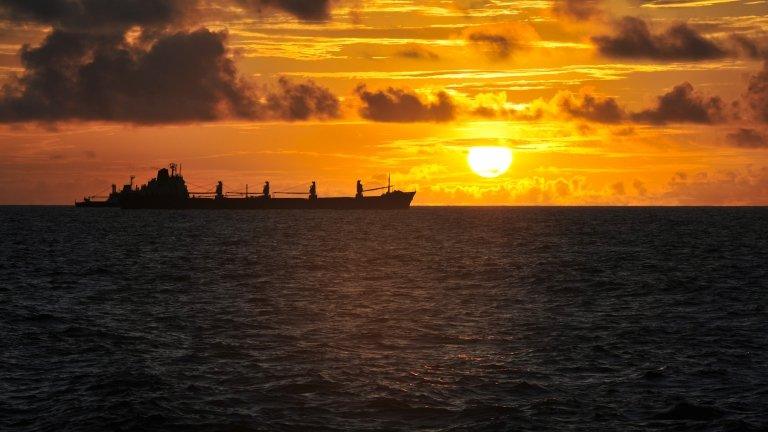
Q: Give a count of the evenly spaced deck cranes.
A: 4